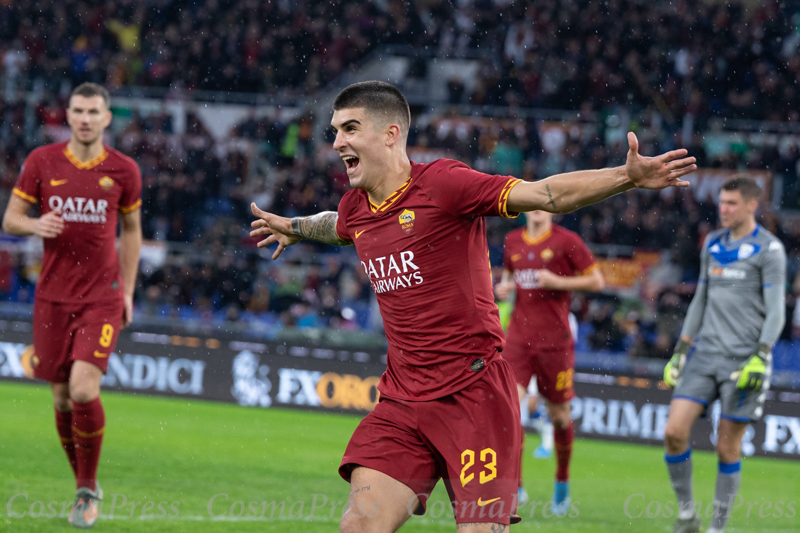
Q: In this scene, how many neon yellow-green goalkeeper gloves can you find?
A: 2